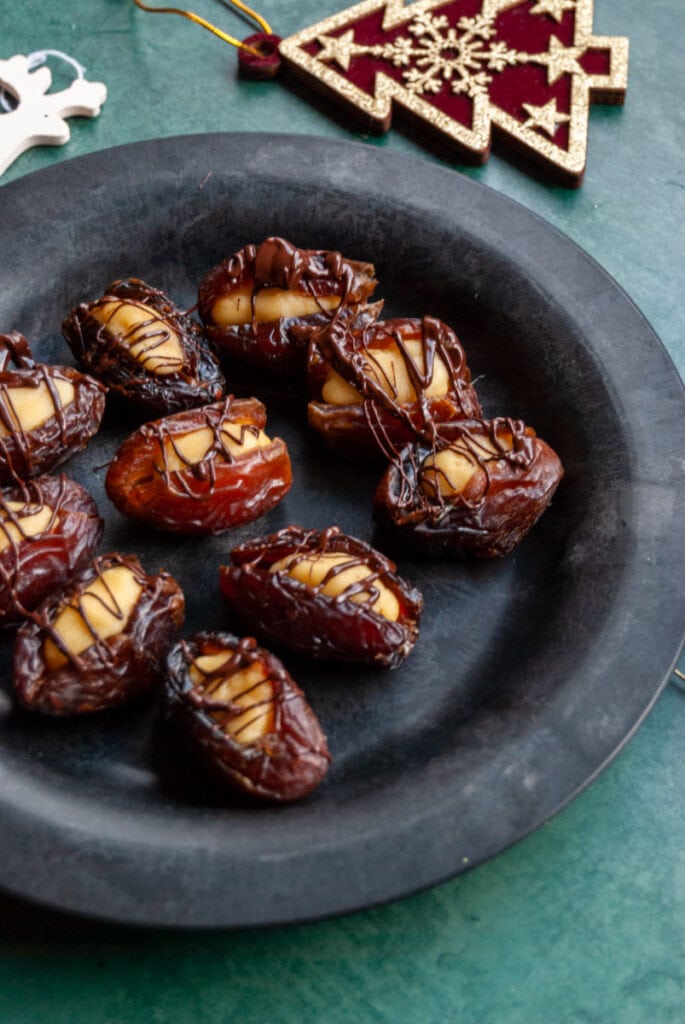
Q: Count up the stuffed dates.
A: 10